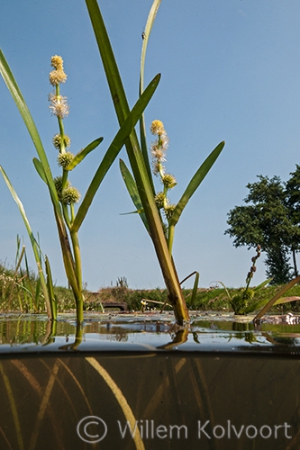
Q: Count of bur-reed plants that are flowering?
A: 2